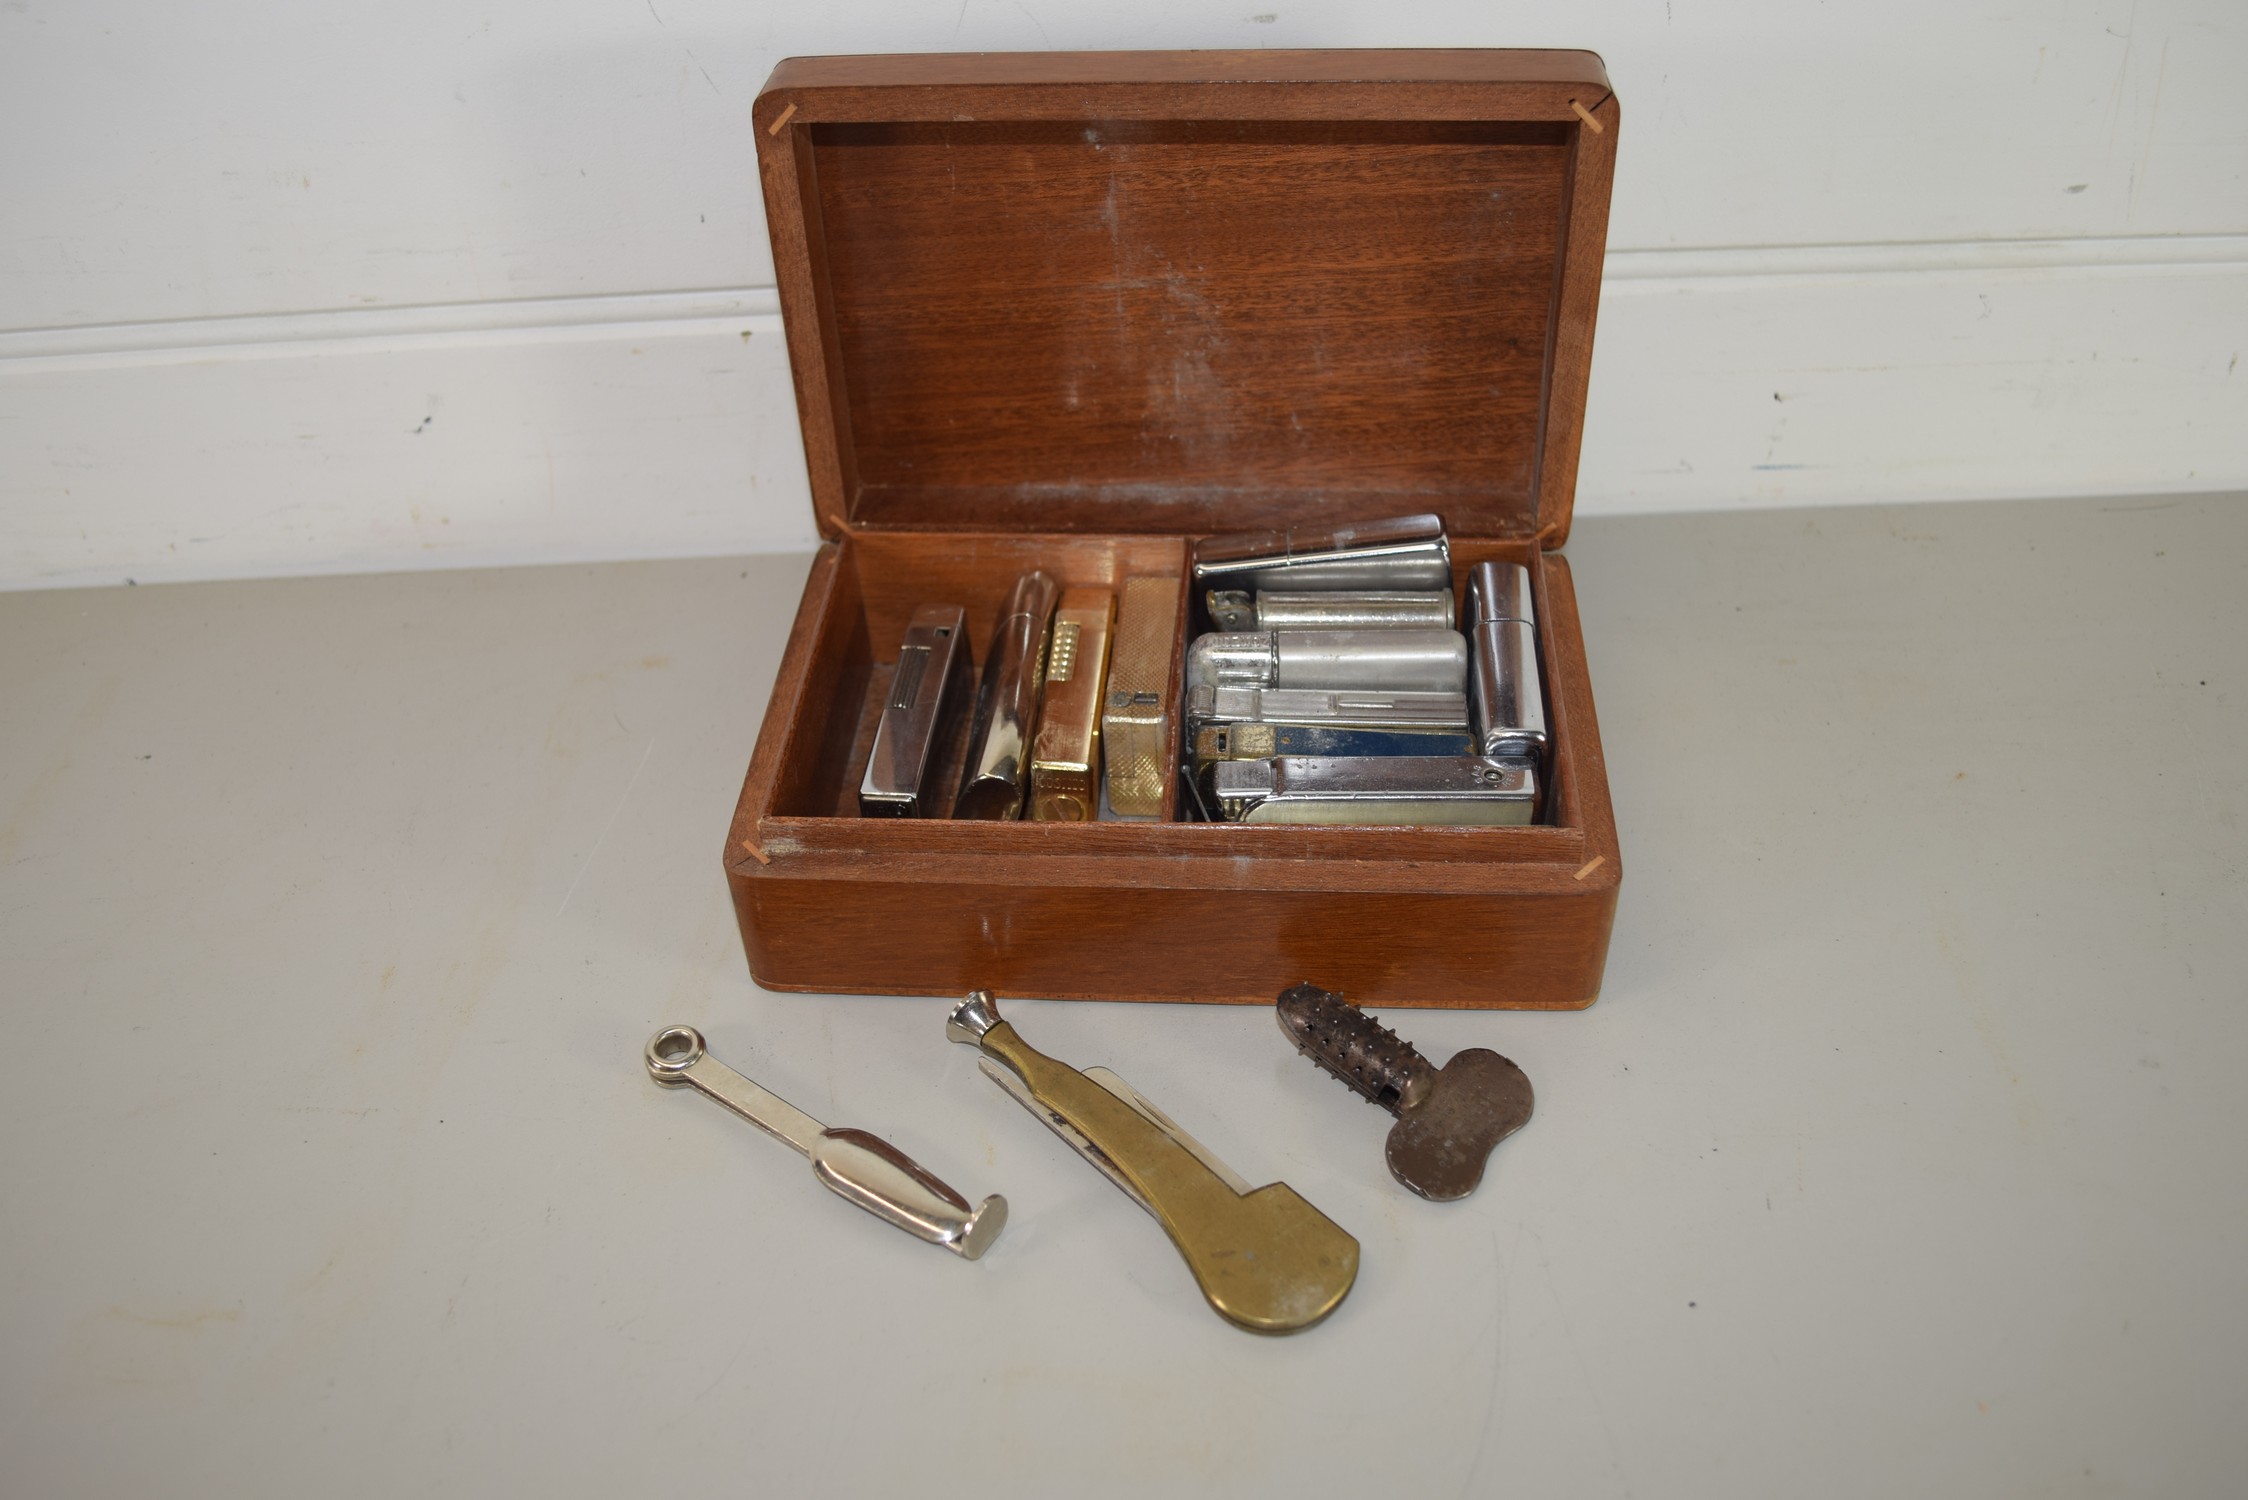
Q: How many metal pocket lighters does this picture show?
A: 11